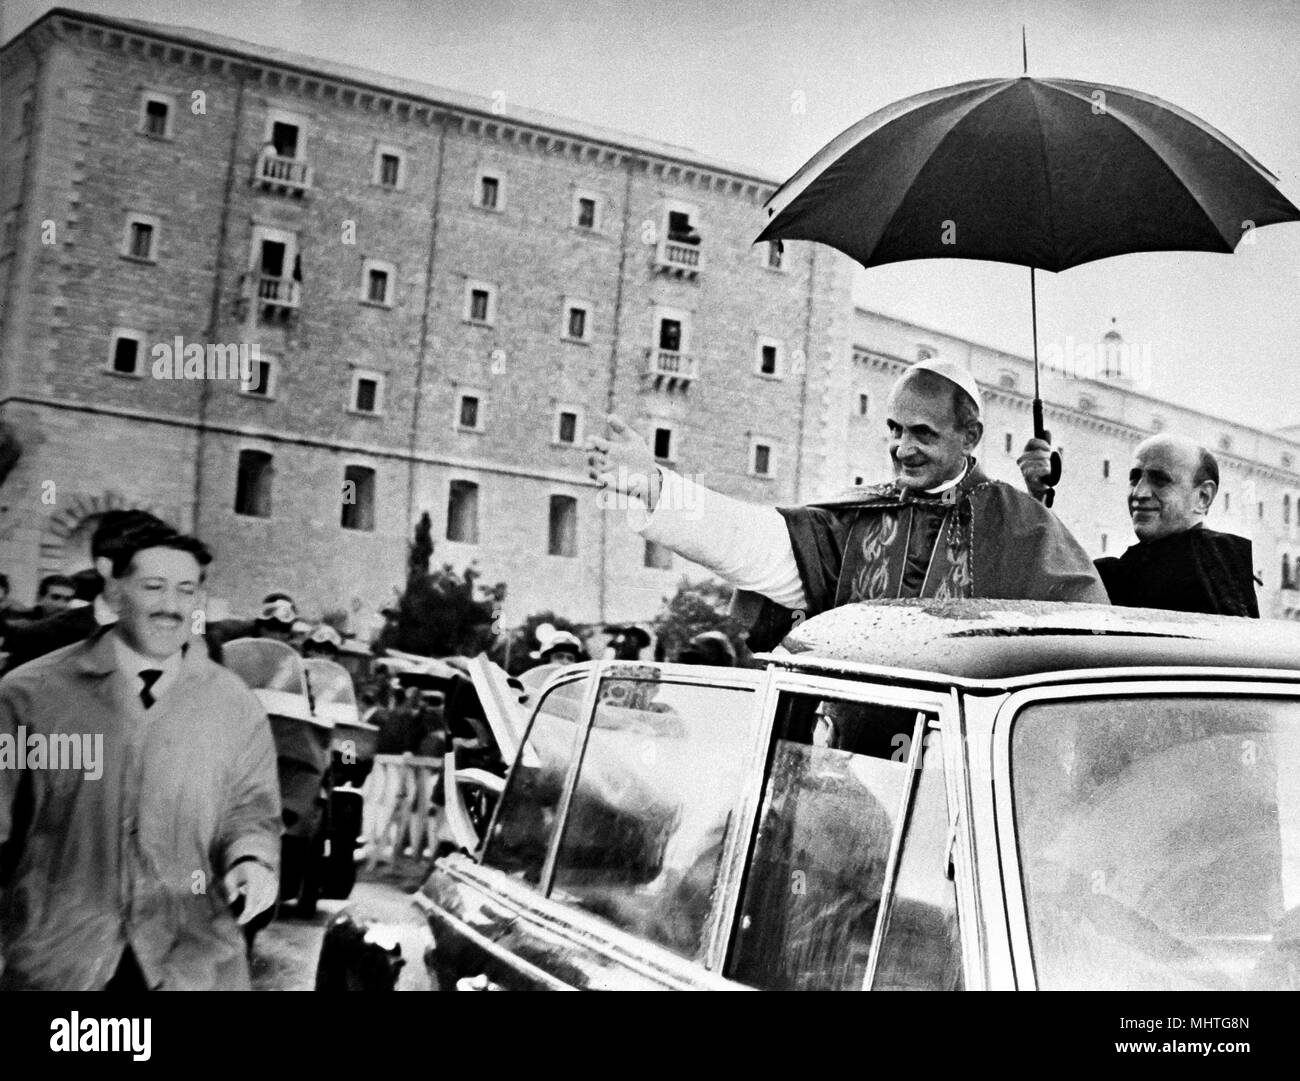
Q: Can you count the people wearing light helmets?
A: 3